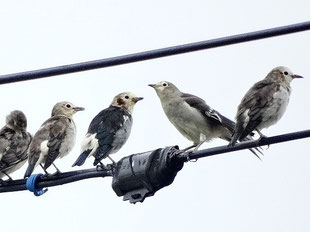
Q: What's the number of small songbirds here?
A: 5